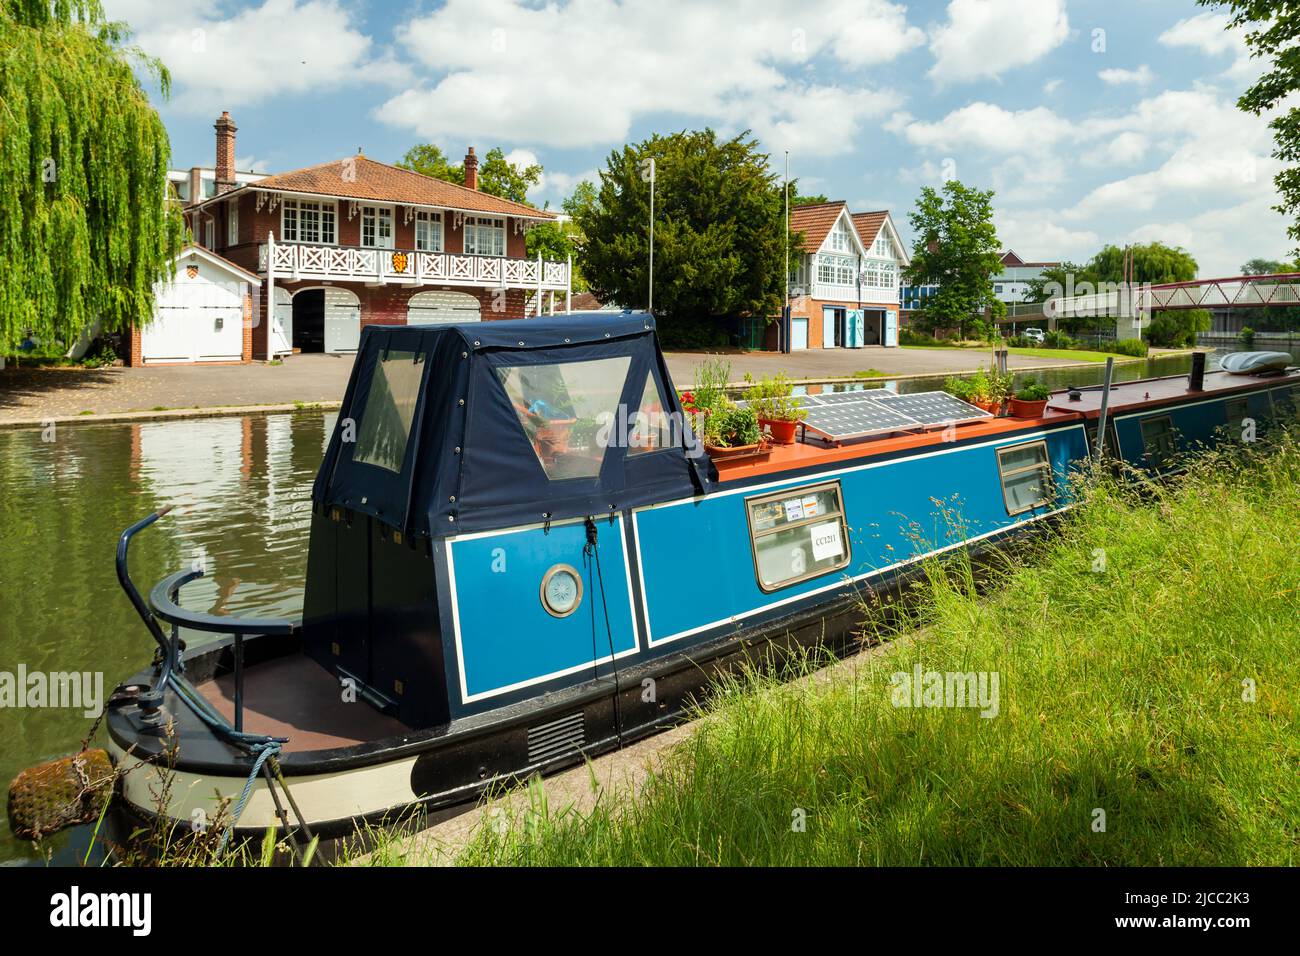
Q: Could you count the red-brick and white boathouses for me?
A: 2